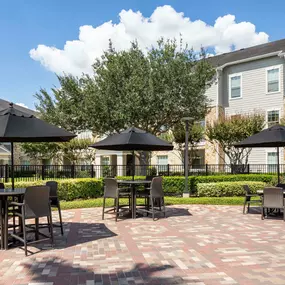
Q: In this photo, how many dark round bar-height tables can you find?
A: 2